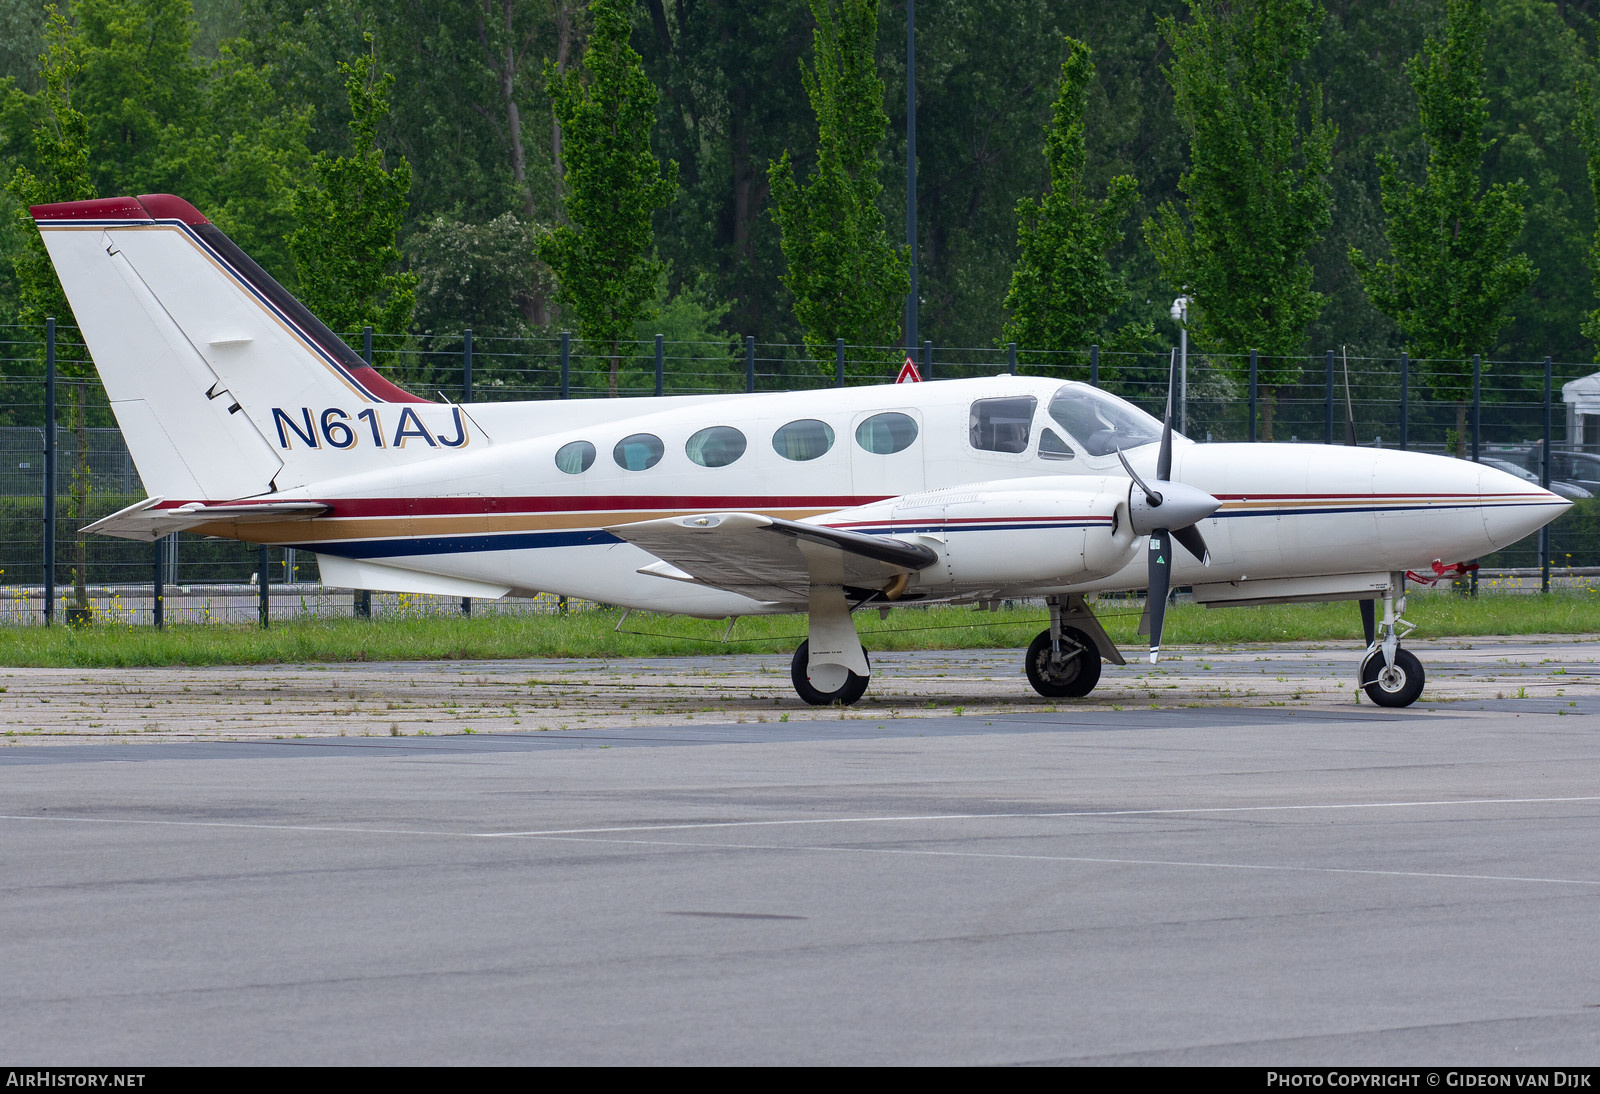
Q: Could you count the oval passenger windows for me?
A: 5